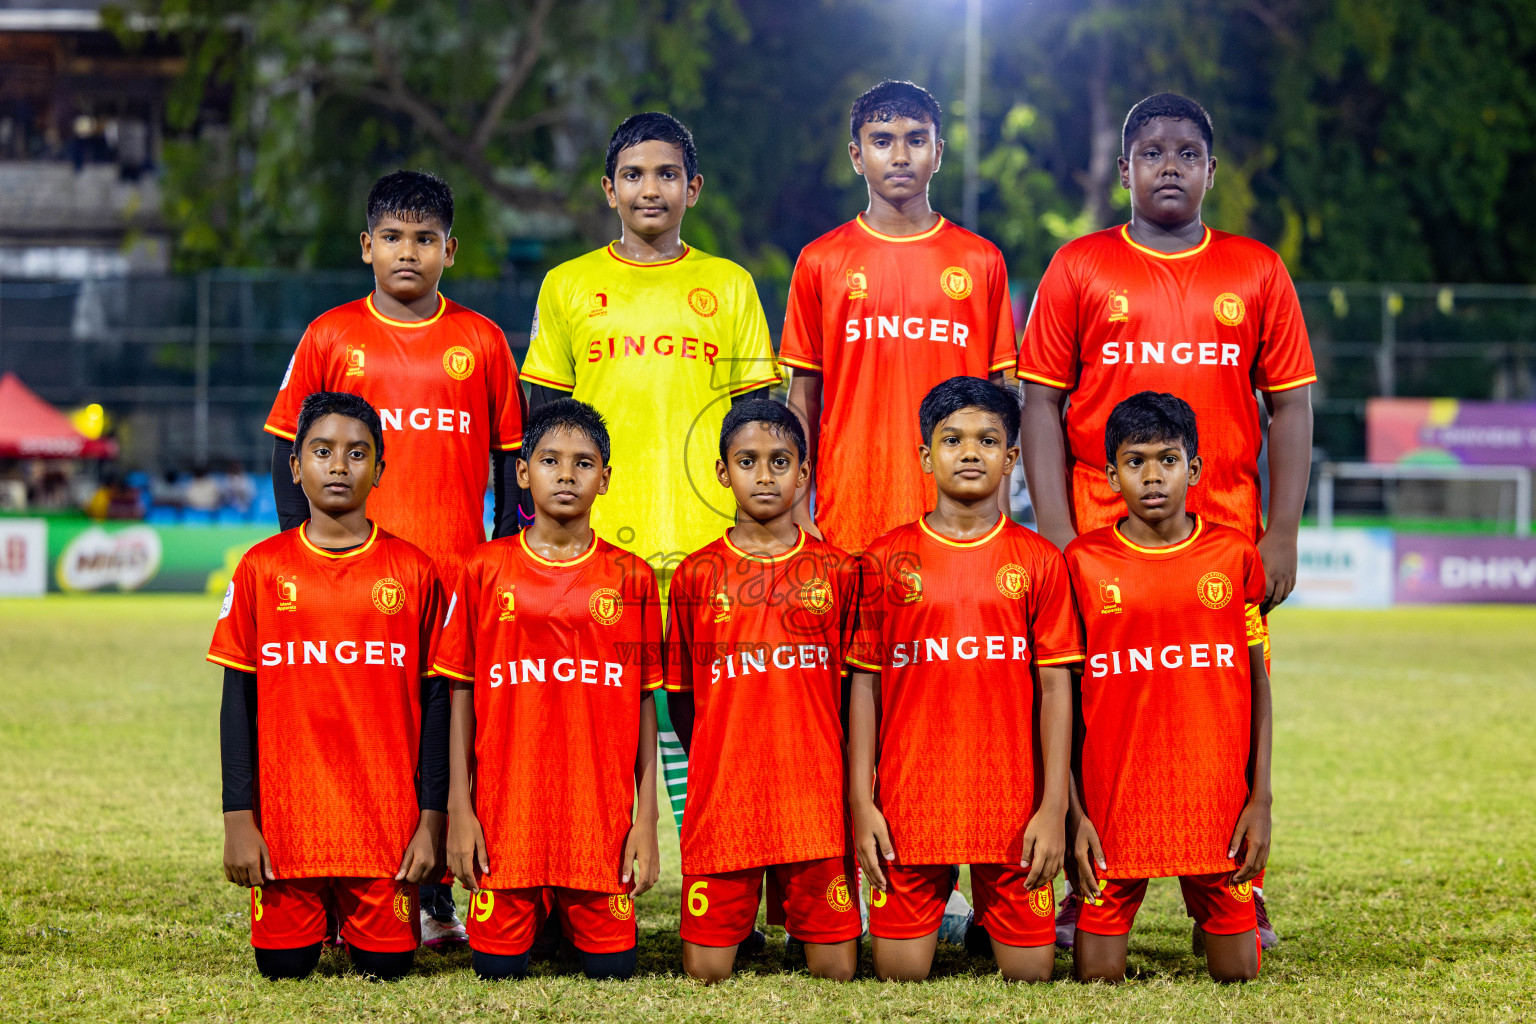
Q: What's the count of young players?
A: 9